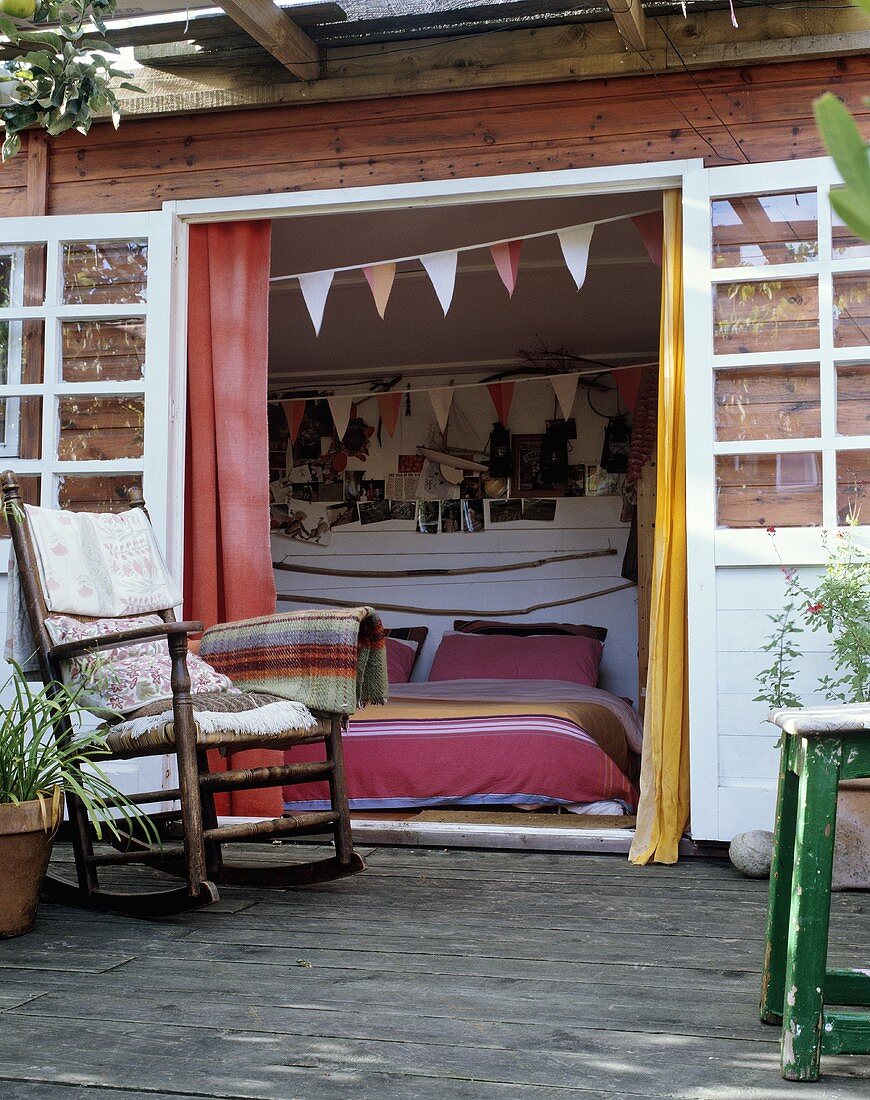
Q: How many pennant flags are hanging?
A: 13